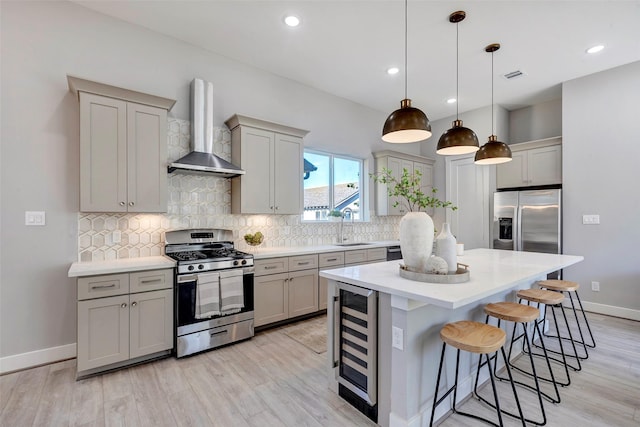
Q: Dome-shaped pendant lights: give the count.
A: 3